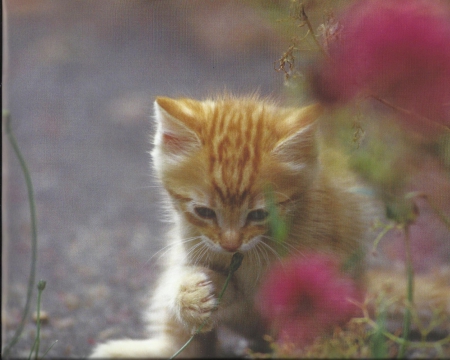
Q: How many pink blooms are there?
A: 2